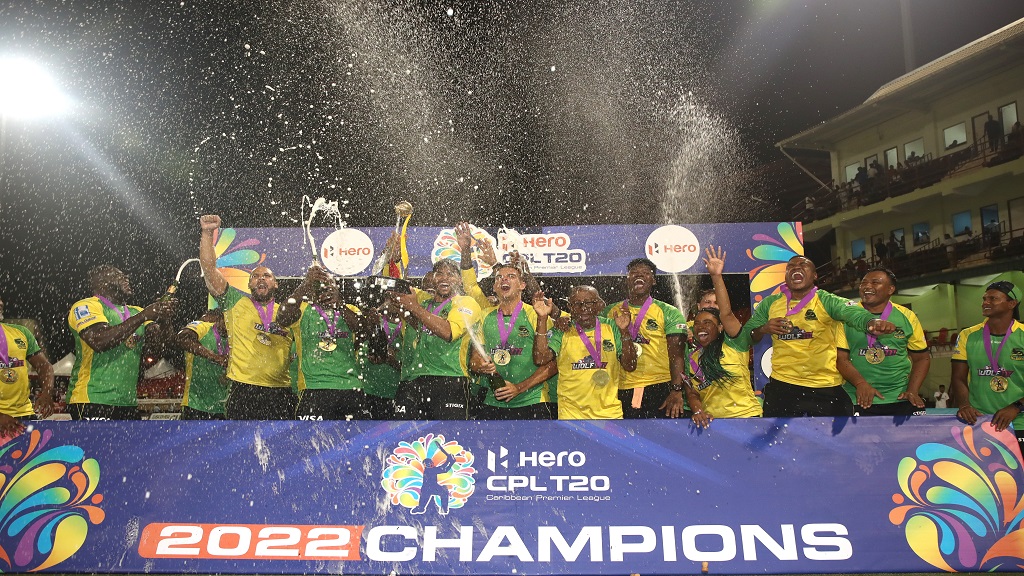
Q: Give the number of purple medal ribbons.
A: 14